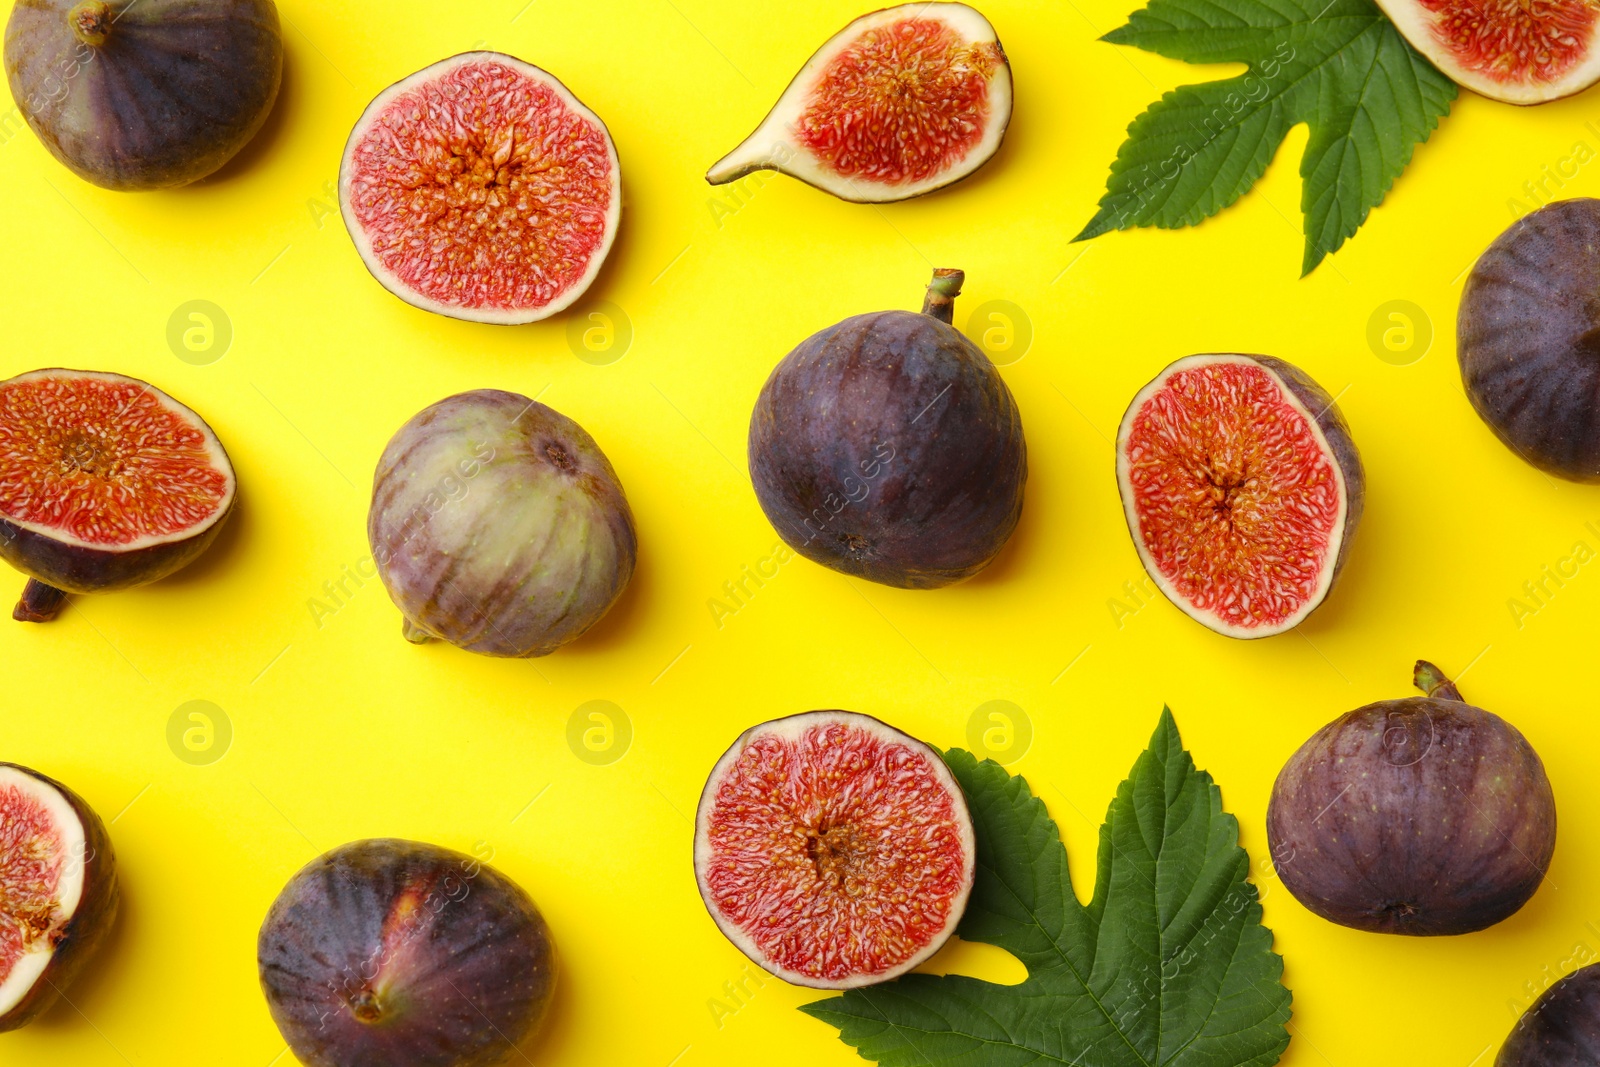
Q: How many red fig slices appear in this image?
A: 7